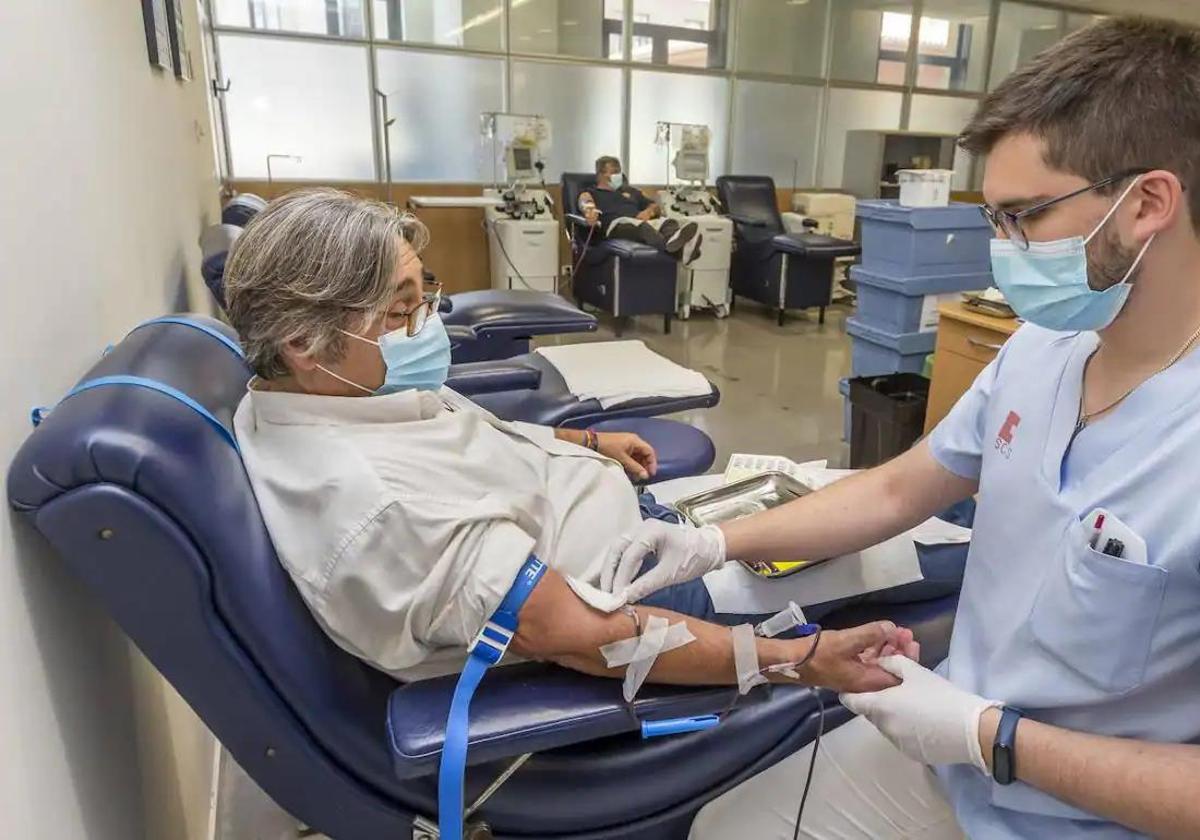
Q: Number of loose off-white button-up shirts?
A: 1